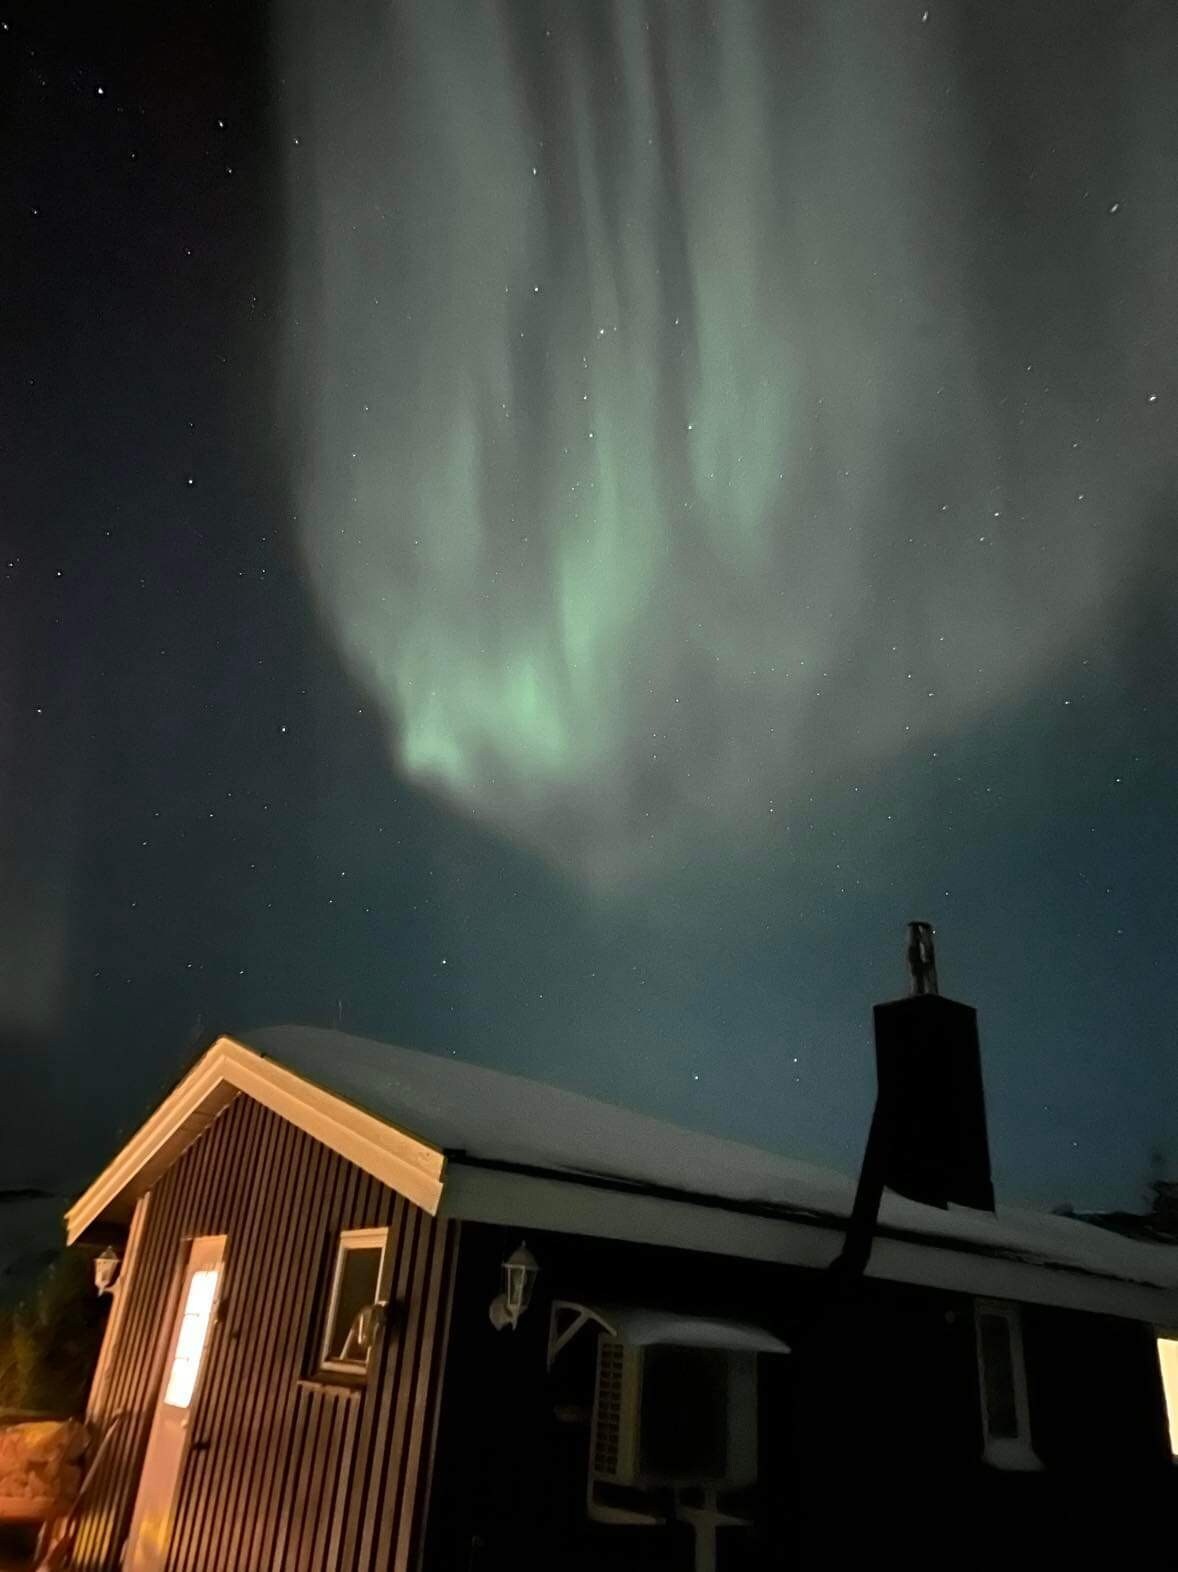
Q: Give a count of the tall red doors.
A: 0